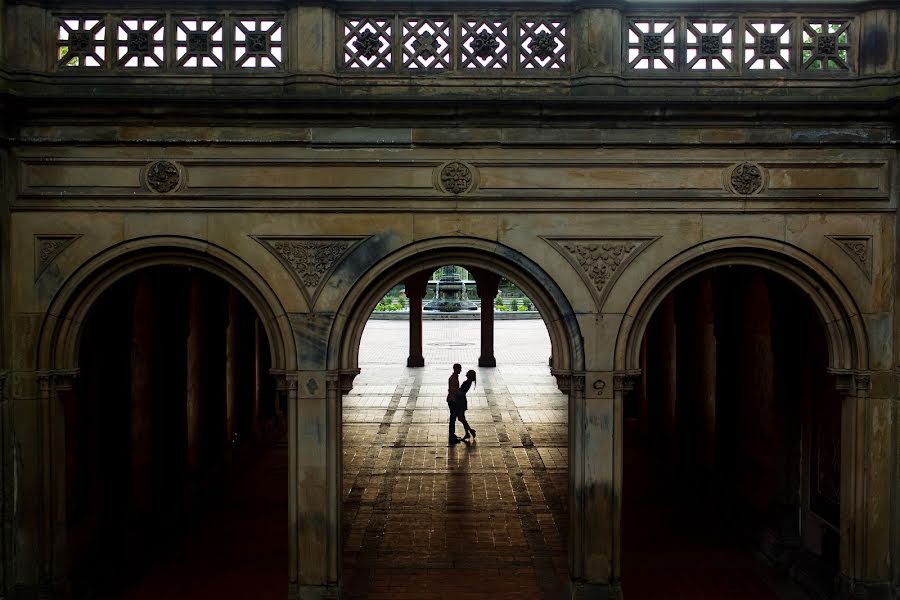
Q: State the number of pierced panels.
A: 12